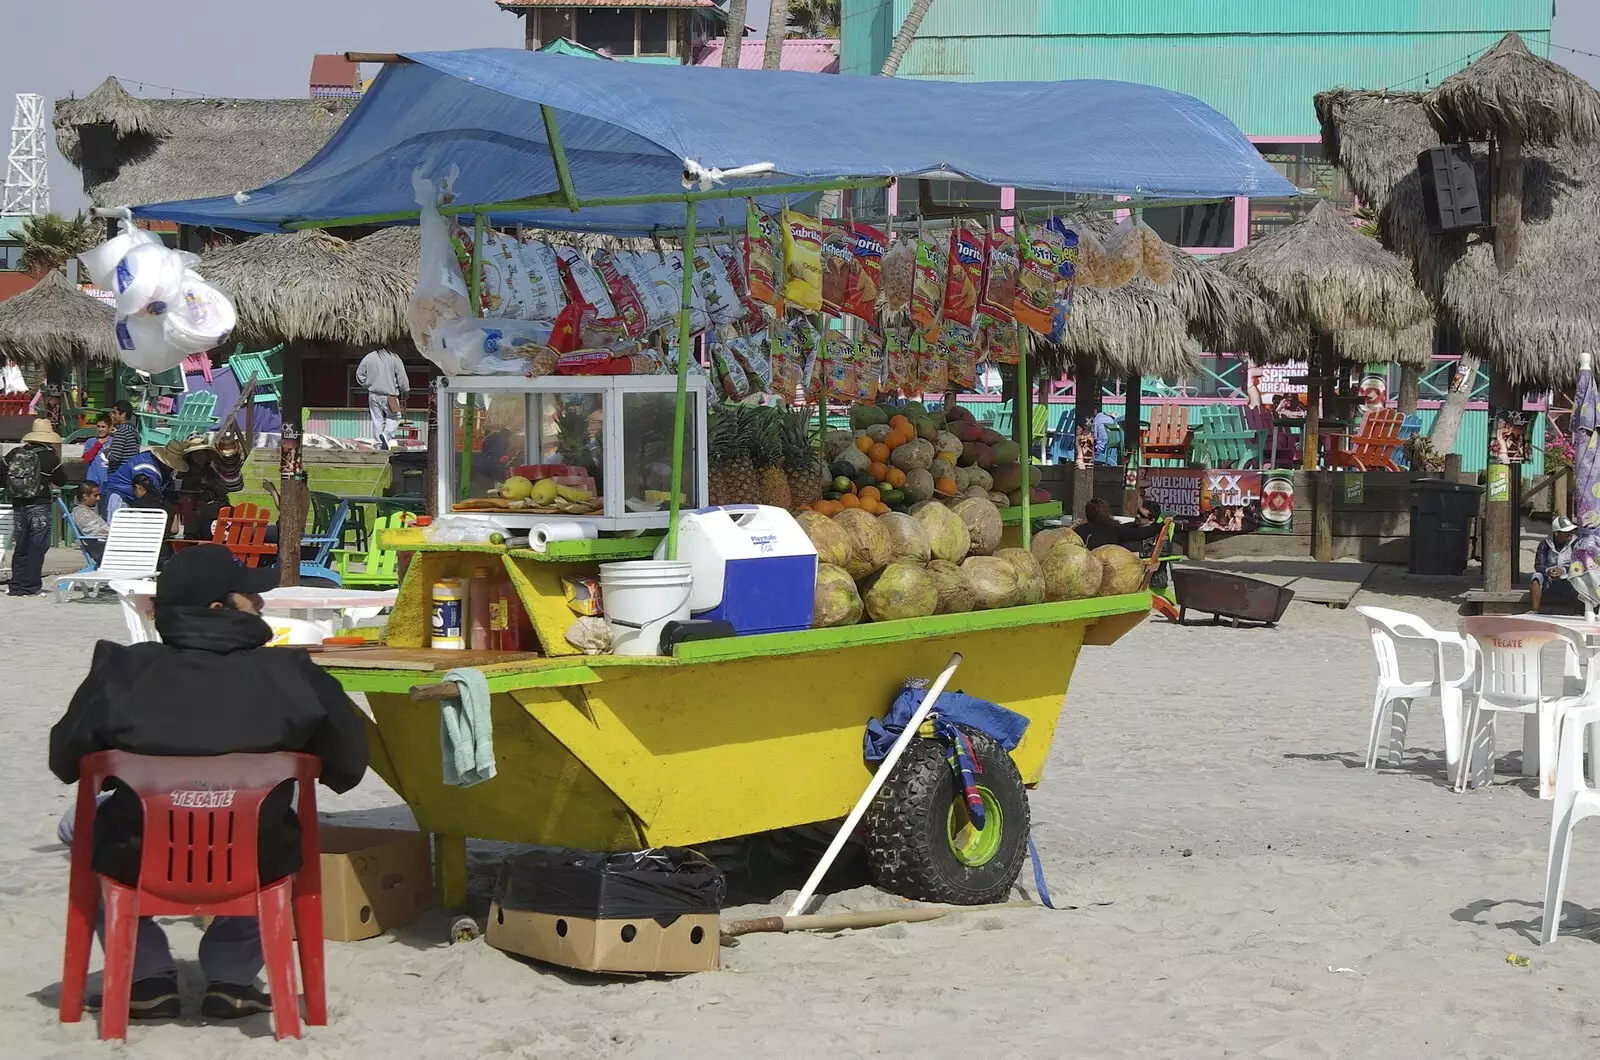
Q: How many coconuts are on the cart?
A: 13